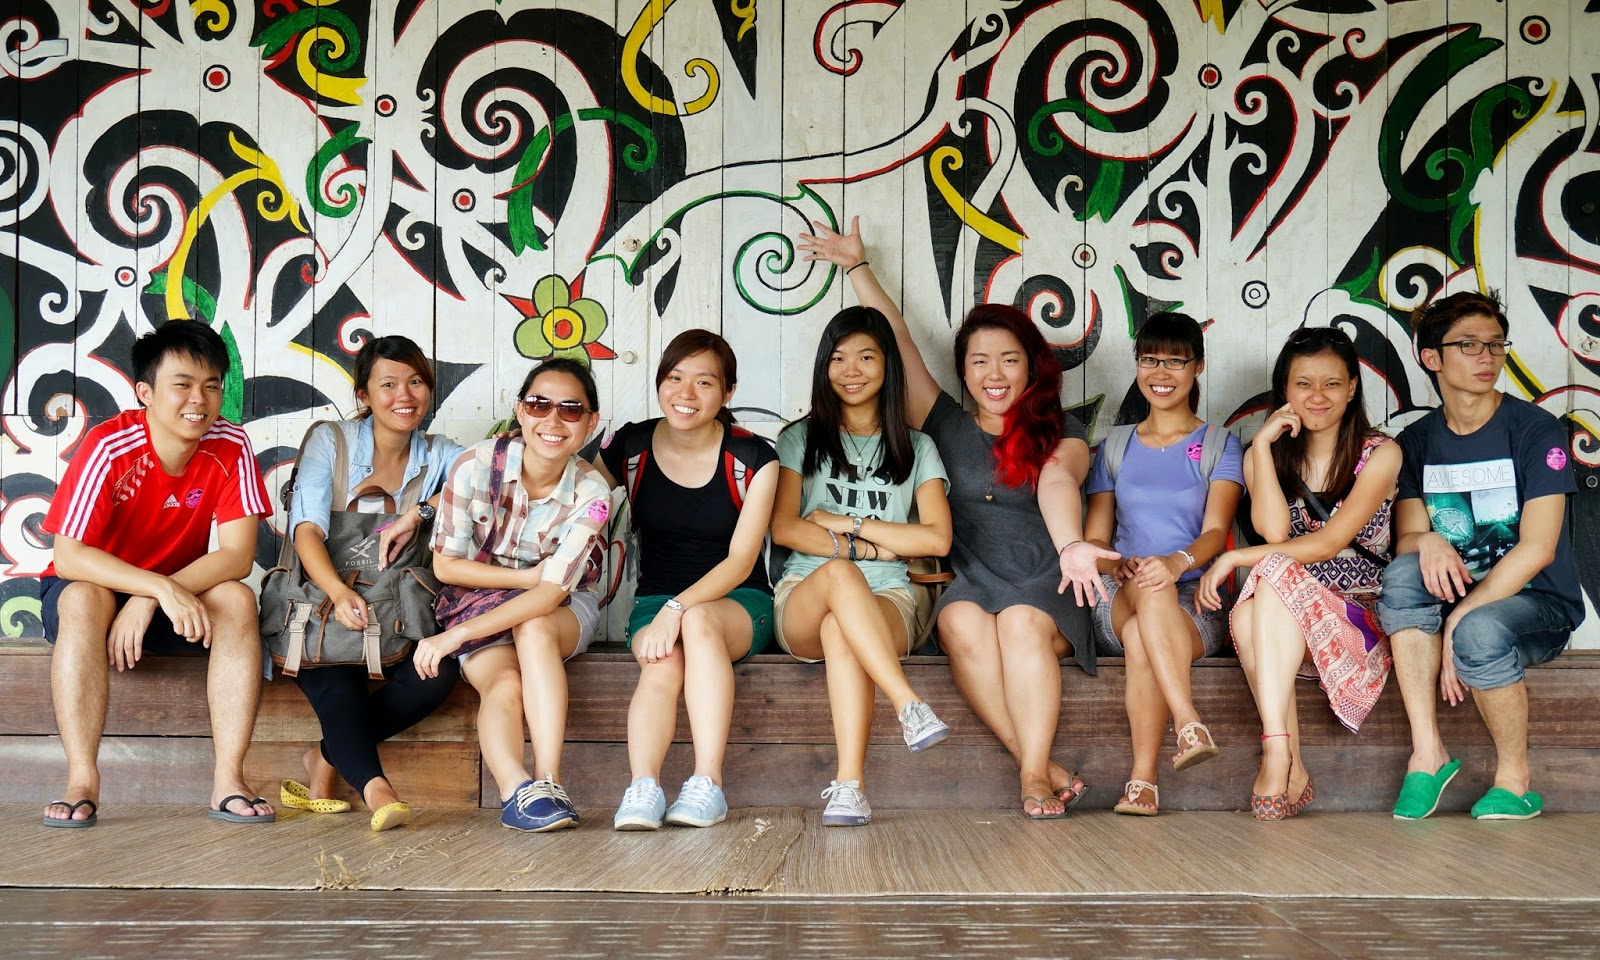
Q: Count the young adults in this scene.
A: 9